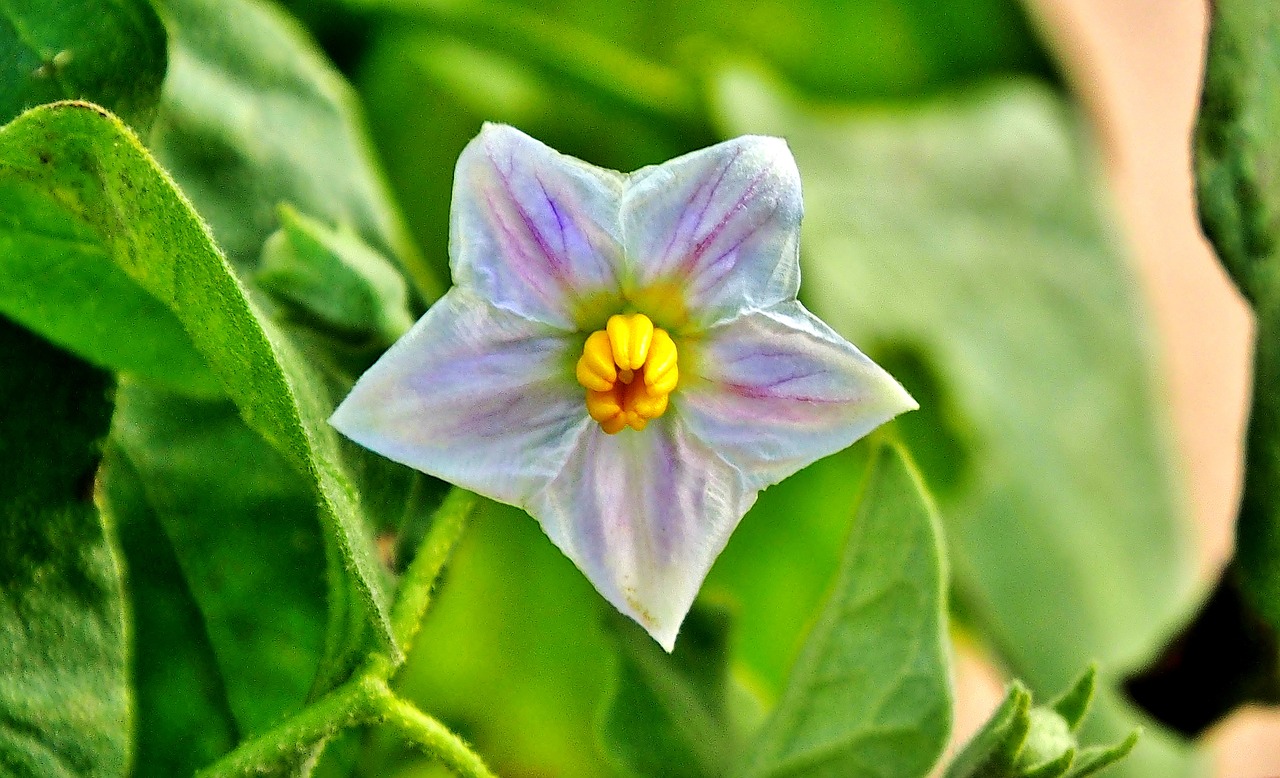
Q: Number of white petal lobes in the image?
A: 5